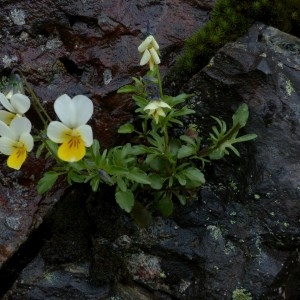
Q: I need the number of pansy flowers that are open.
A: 3